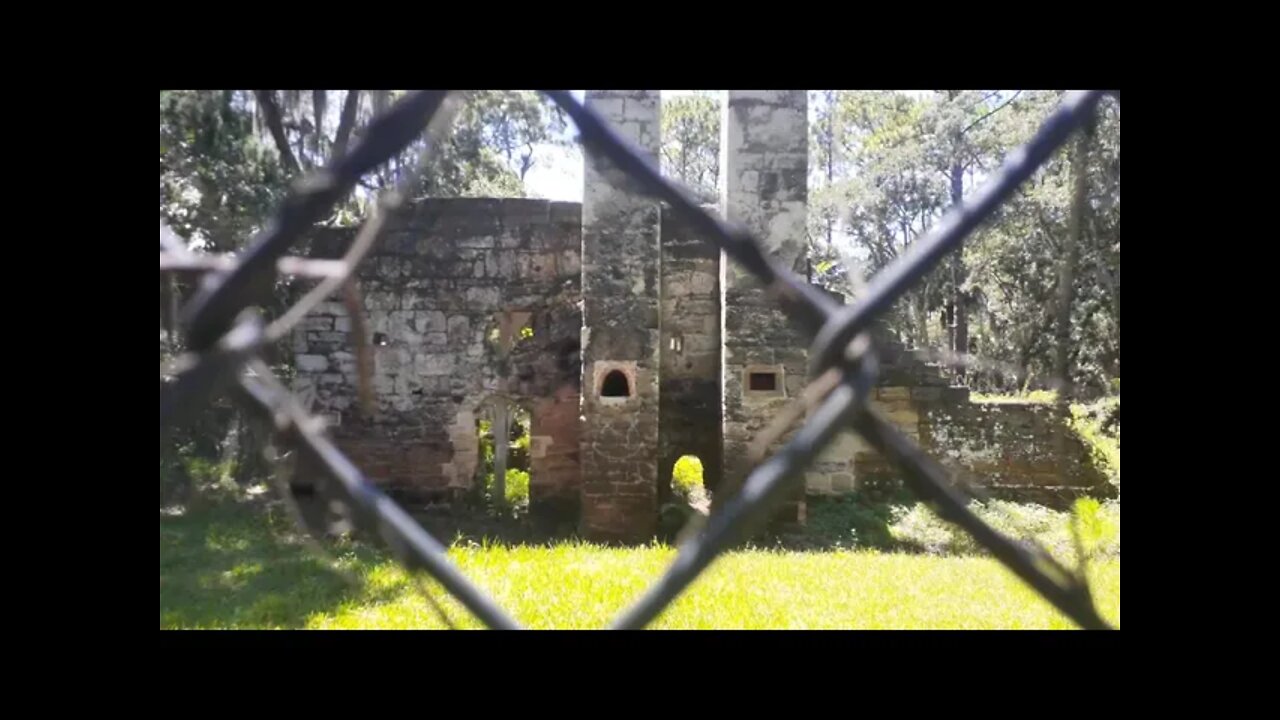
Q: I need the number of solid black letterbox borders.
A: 4